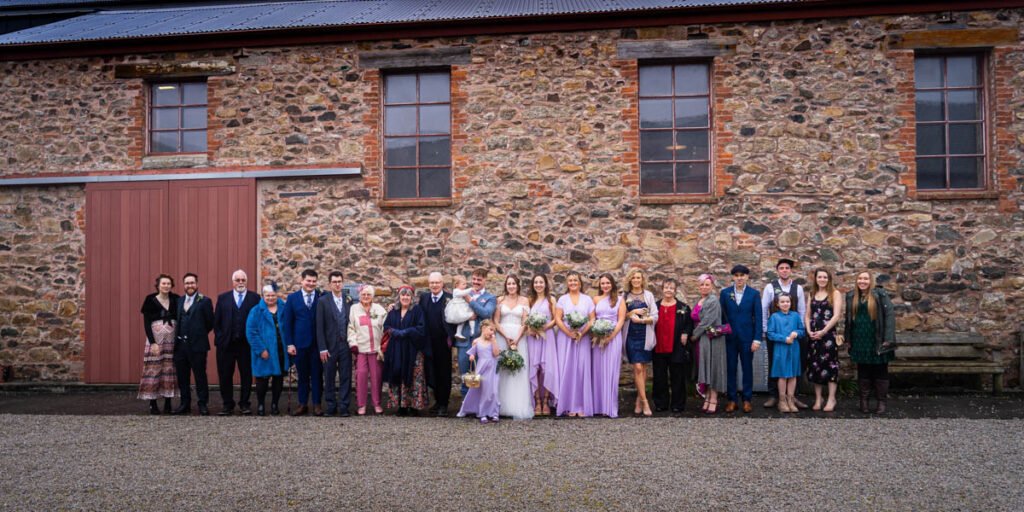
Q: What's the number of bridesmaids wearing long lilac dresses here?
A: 3